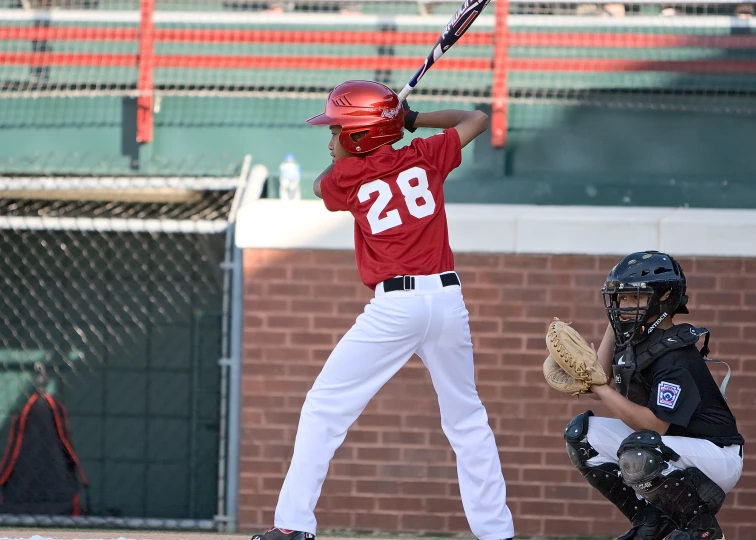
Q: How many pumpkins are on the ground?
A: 0